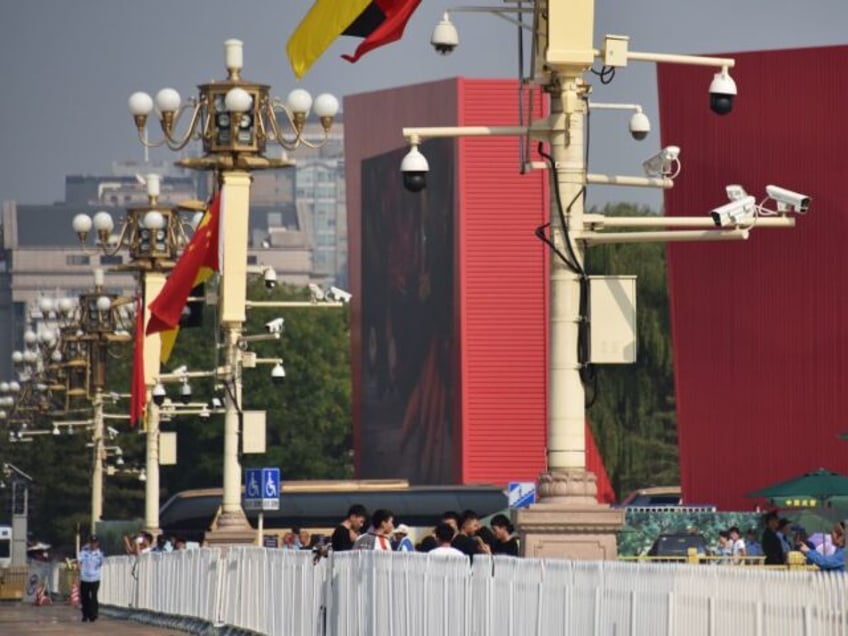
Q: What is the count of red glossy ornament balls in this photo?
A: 0